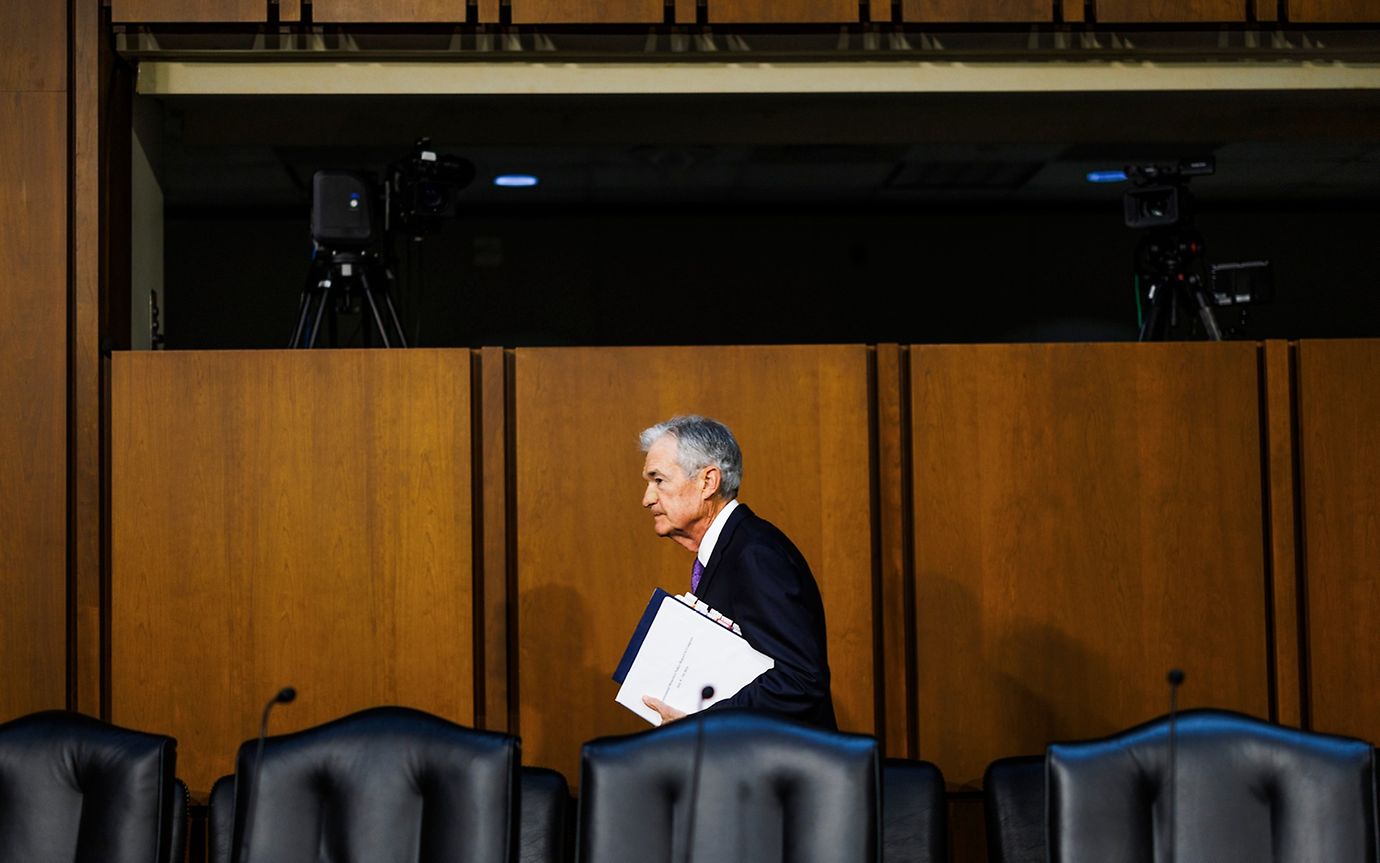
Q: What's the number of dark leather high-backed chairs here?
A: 4